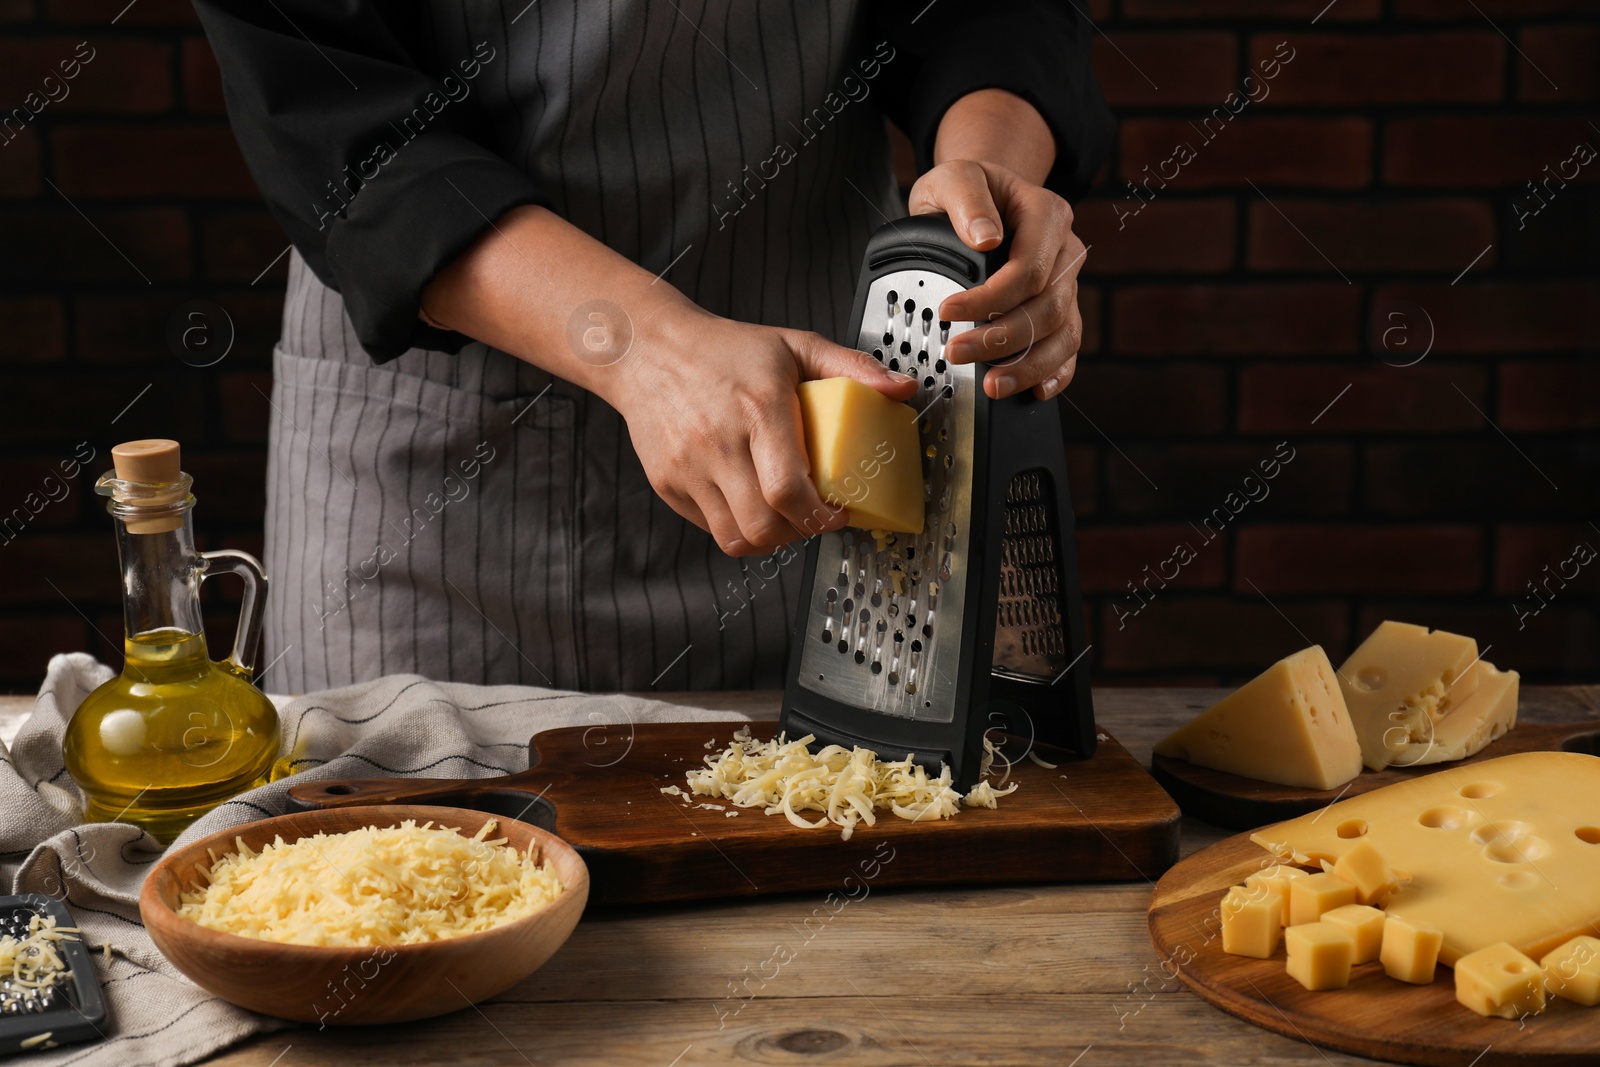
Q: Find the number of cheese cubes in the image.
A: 9